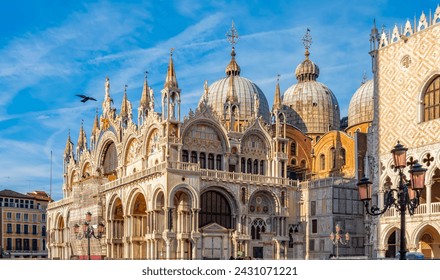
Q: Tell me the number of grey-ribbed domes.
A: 3